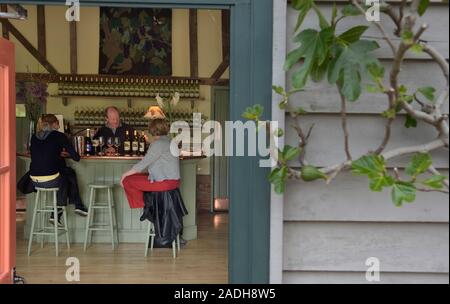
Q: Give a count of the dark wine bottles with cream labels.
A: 3